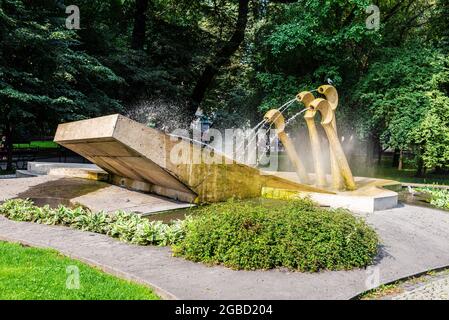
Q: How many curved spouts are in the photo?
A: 4